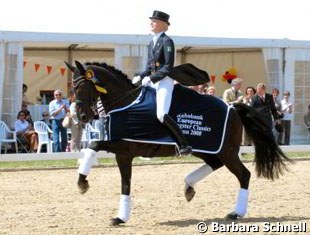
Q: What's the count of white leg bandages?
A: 4